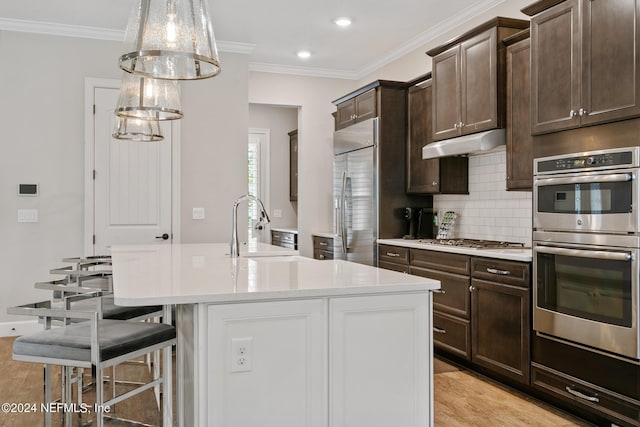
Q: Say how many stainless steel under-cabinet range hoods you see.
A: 1